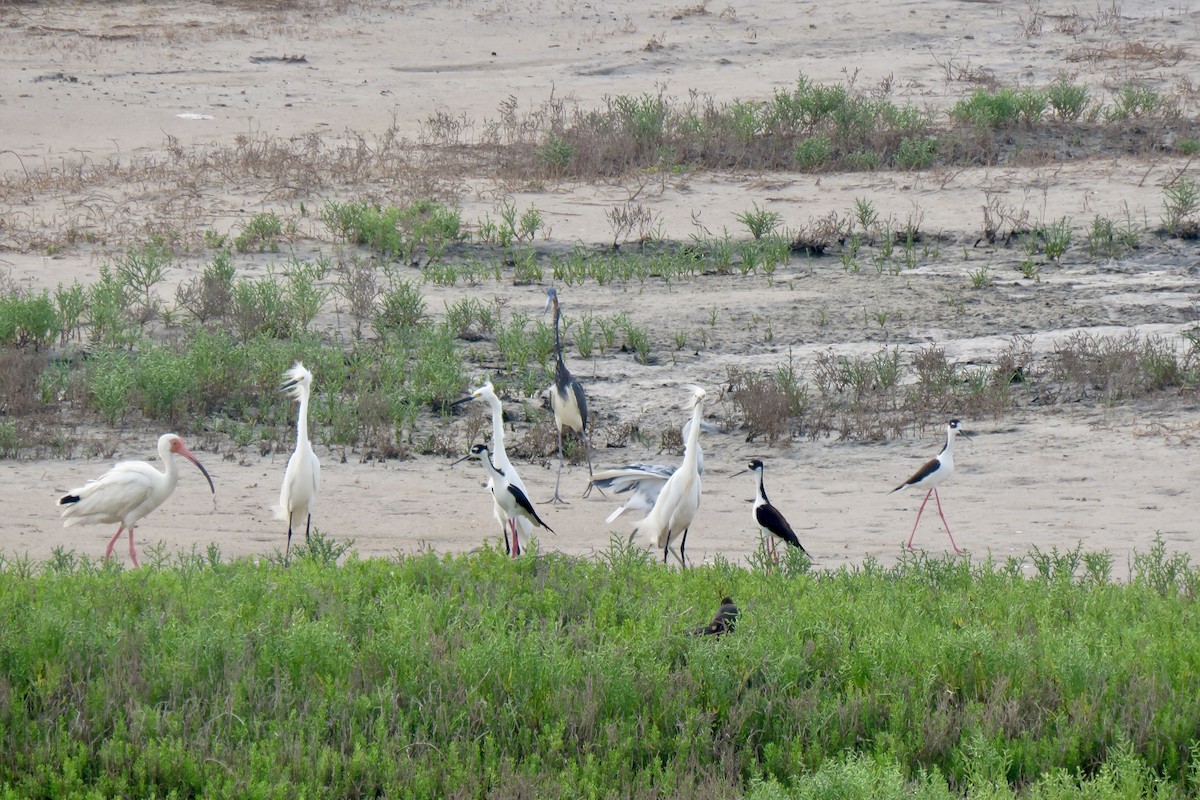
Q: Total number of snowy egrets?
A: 3